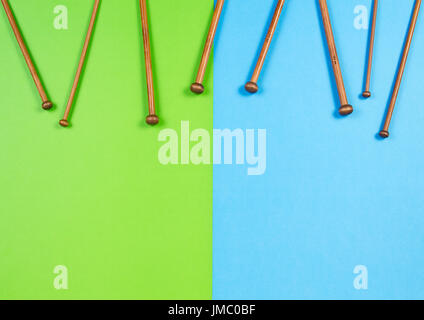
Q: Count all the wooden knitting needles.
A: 8